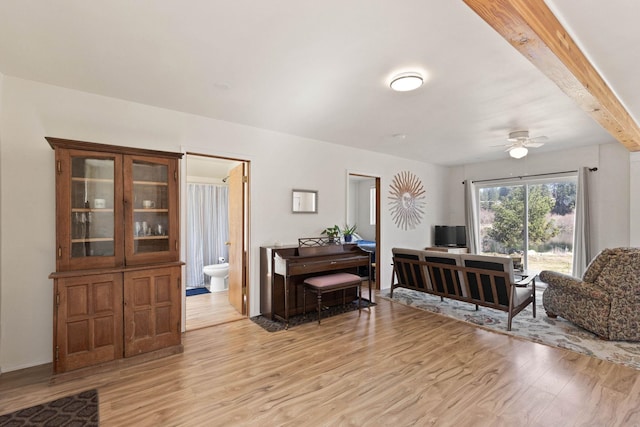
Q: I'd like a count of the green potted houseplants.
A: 2